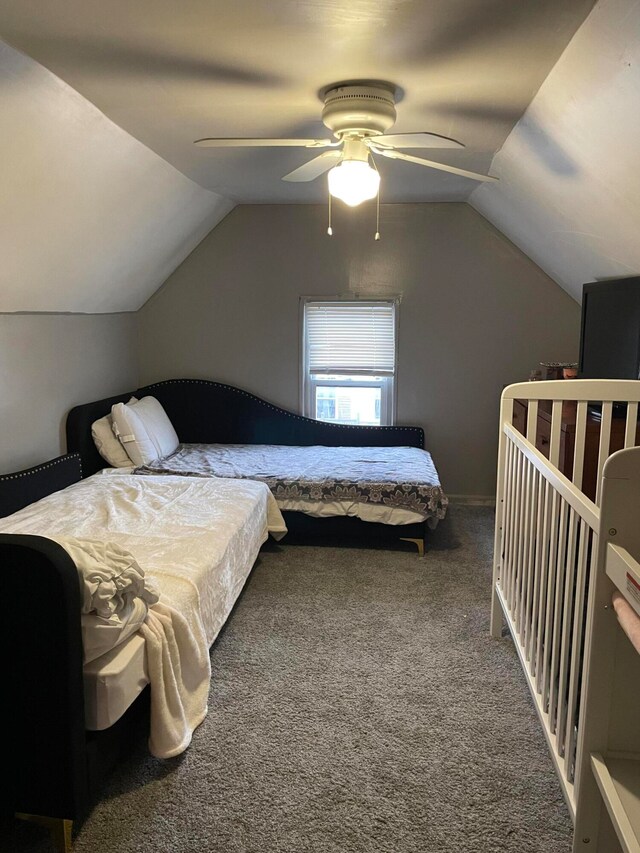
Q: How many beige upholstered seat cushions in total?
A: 0